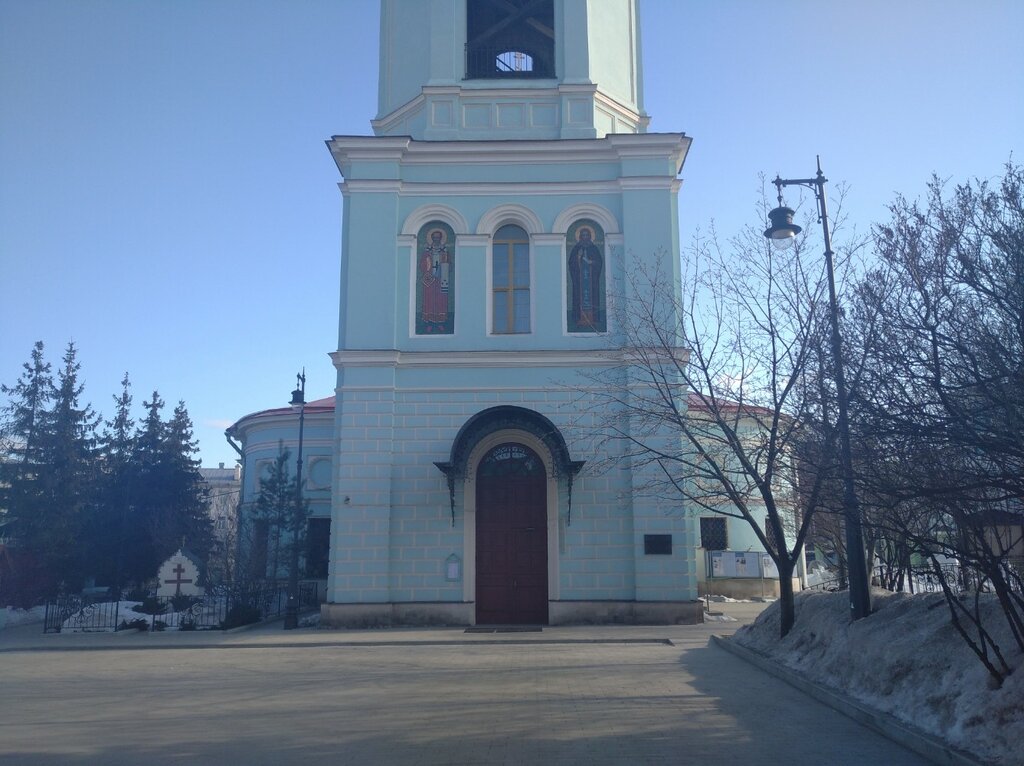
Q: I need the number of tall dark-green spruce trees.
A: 5